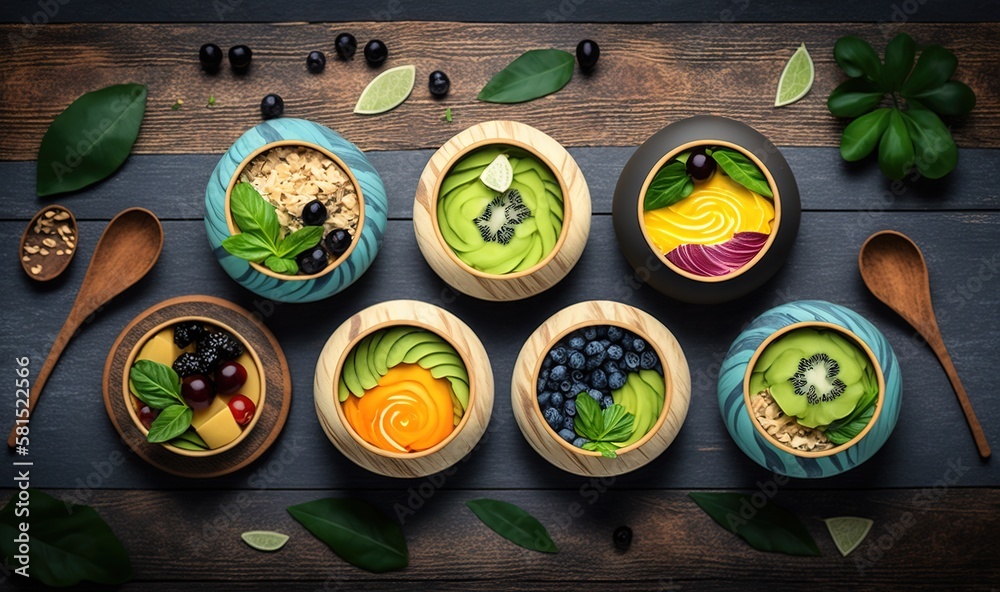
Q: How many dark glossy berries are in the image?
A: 13